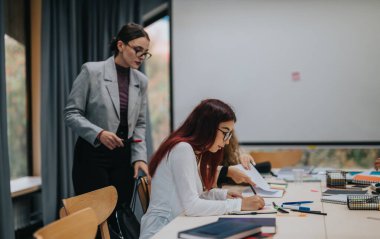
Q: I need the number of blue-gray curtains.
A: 2